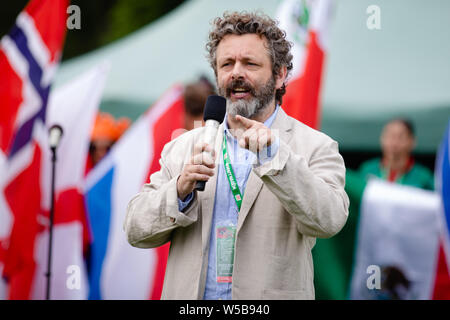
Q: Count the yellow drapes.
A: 0